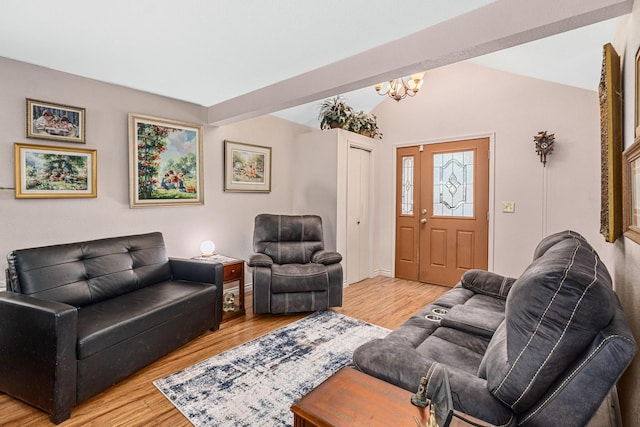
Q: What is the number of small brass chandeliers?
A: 1